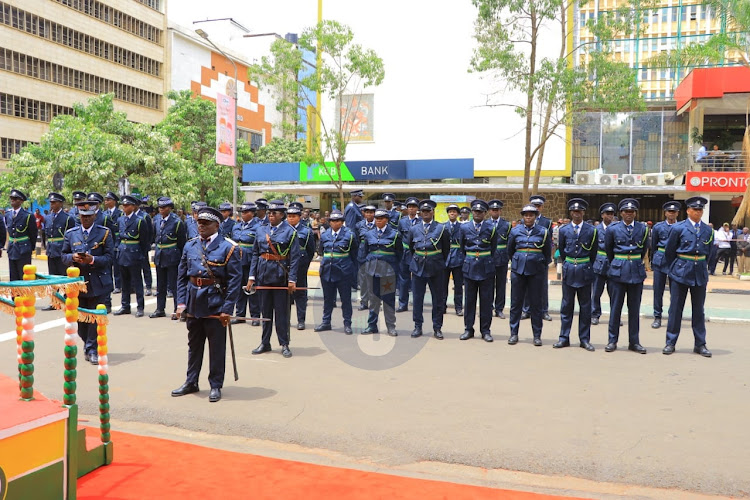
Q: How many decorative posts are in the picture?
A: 4